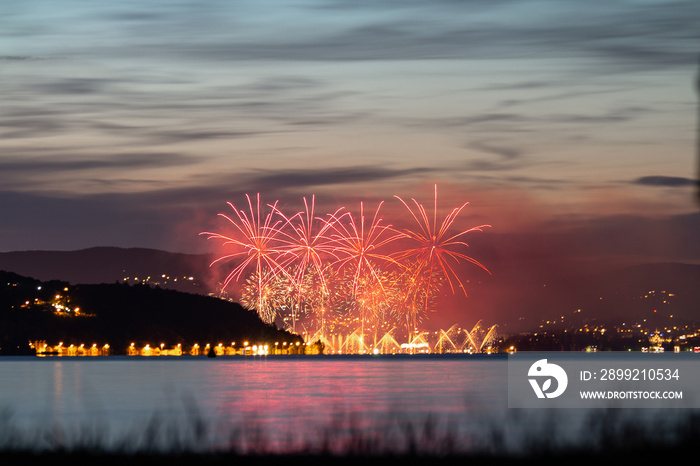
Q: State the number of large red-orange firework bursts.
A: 4